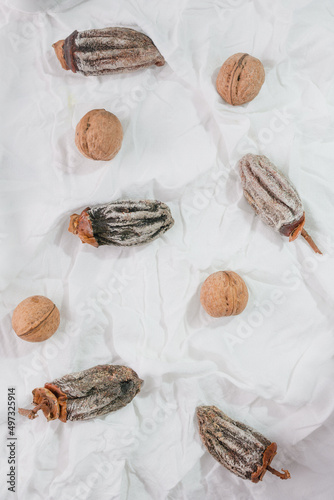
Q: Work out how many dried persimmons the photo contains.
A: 5